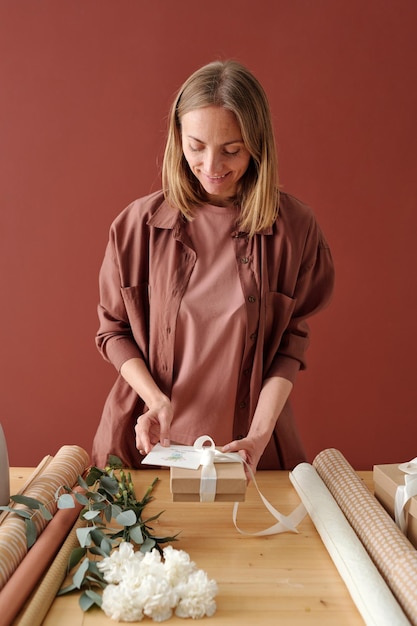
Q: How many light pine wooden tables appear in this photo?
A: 1